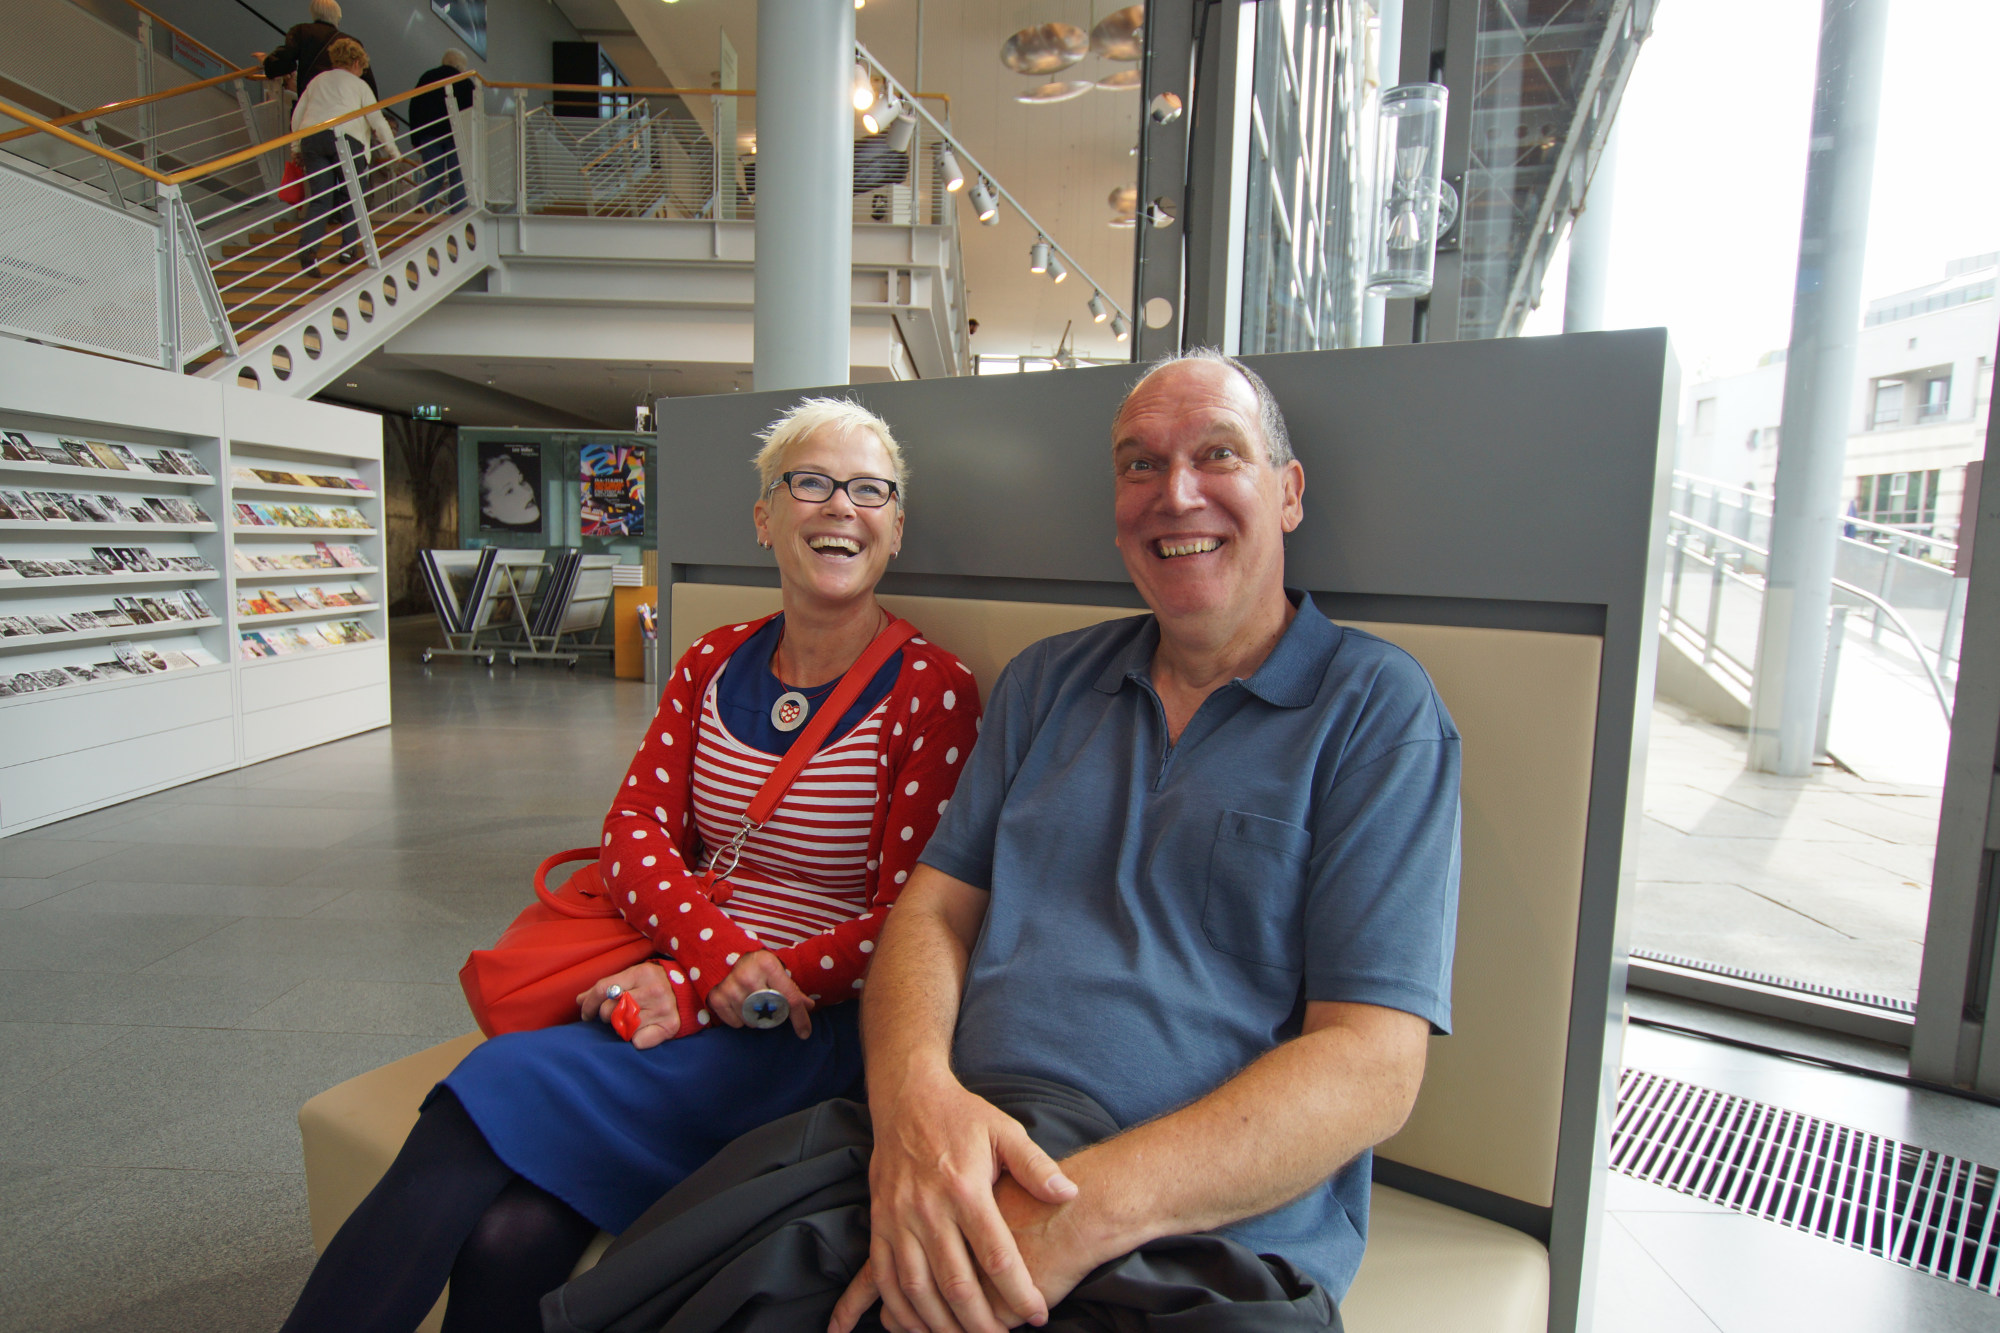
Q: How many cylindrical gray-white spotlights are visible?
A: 10